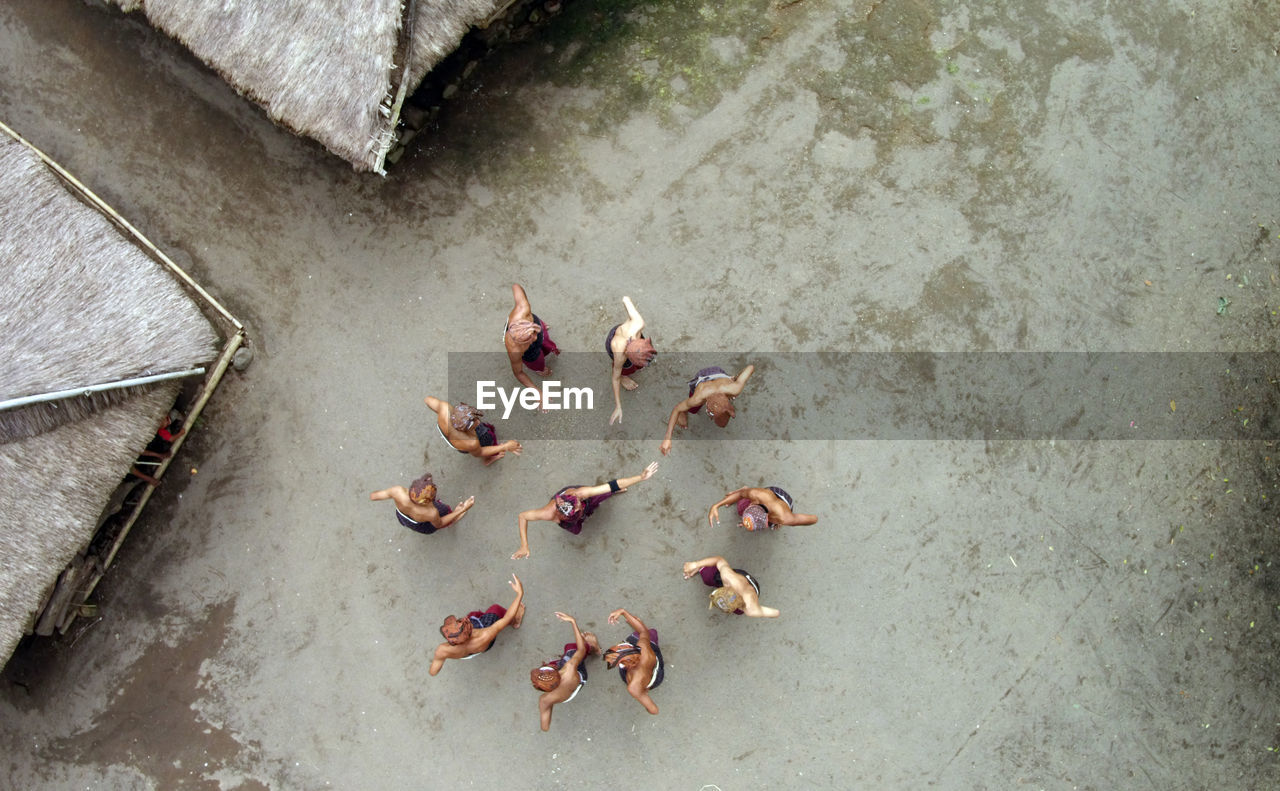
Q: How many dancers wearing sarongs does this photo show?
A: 11